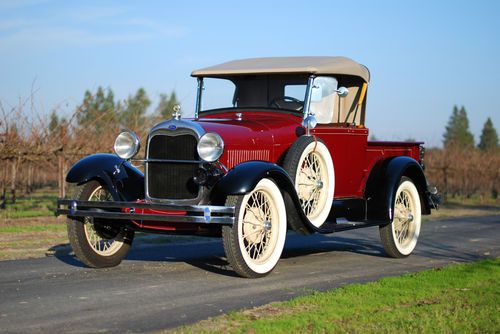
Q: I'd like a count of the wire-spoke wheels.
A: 4